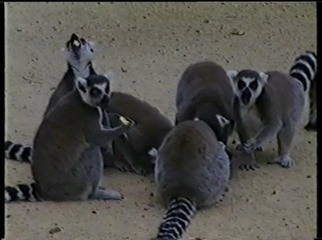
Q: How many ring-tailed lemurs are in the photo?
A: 6